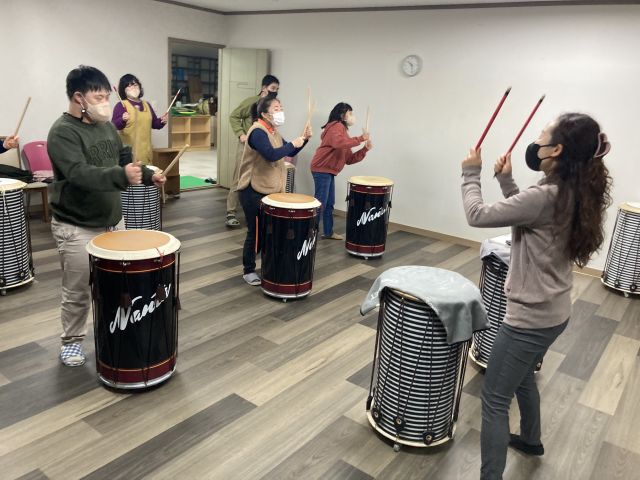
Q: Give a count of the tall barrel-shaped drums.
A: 9